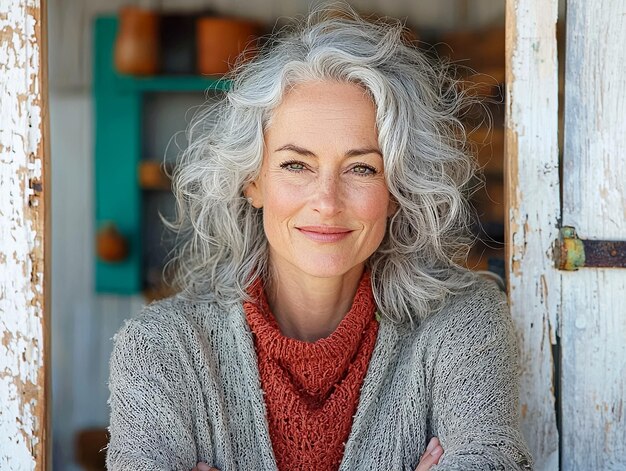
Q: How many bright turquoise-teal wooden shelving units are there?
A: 1